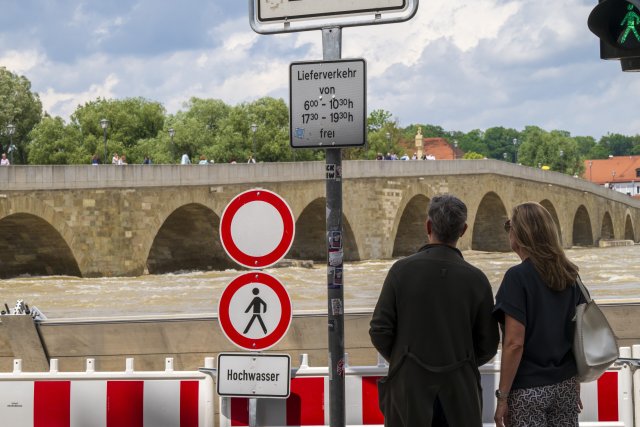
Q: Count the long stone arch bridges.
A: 1